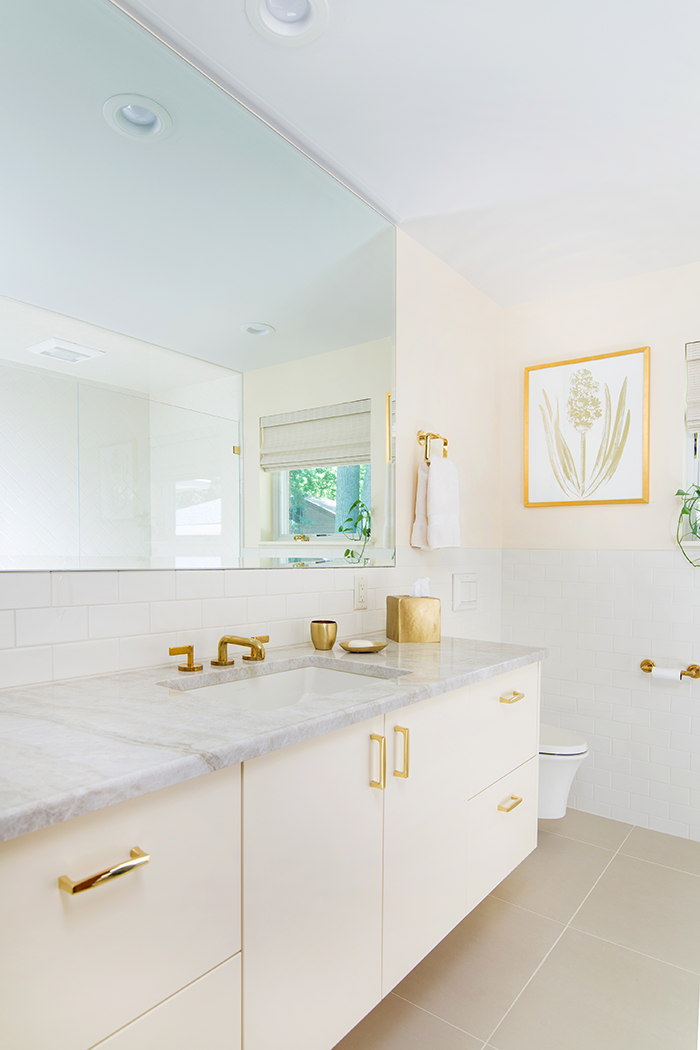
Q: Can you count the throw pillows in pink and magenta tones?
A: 0